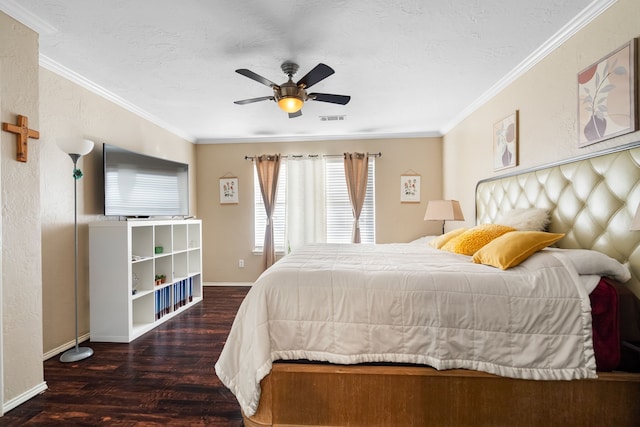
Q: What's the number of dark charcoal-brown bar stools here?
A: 0